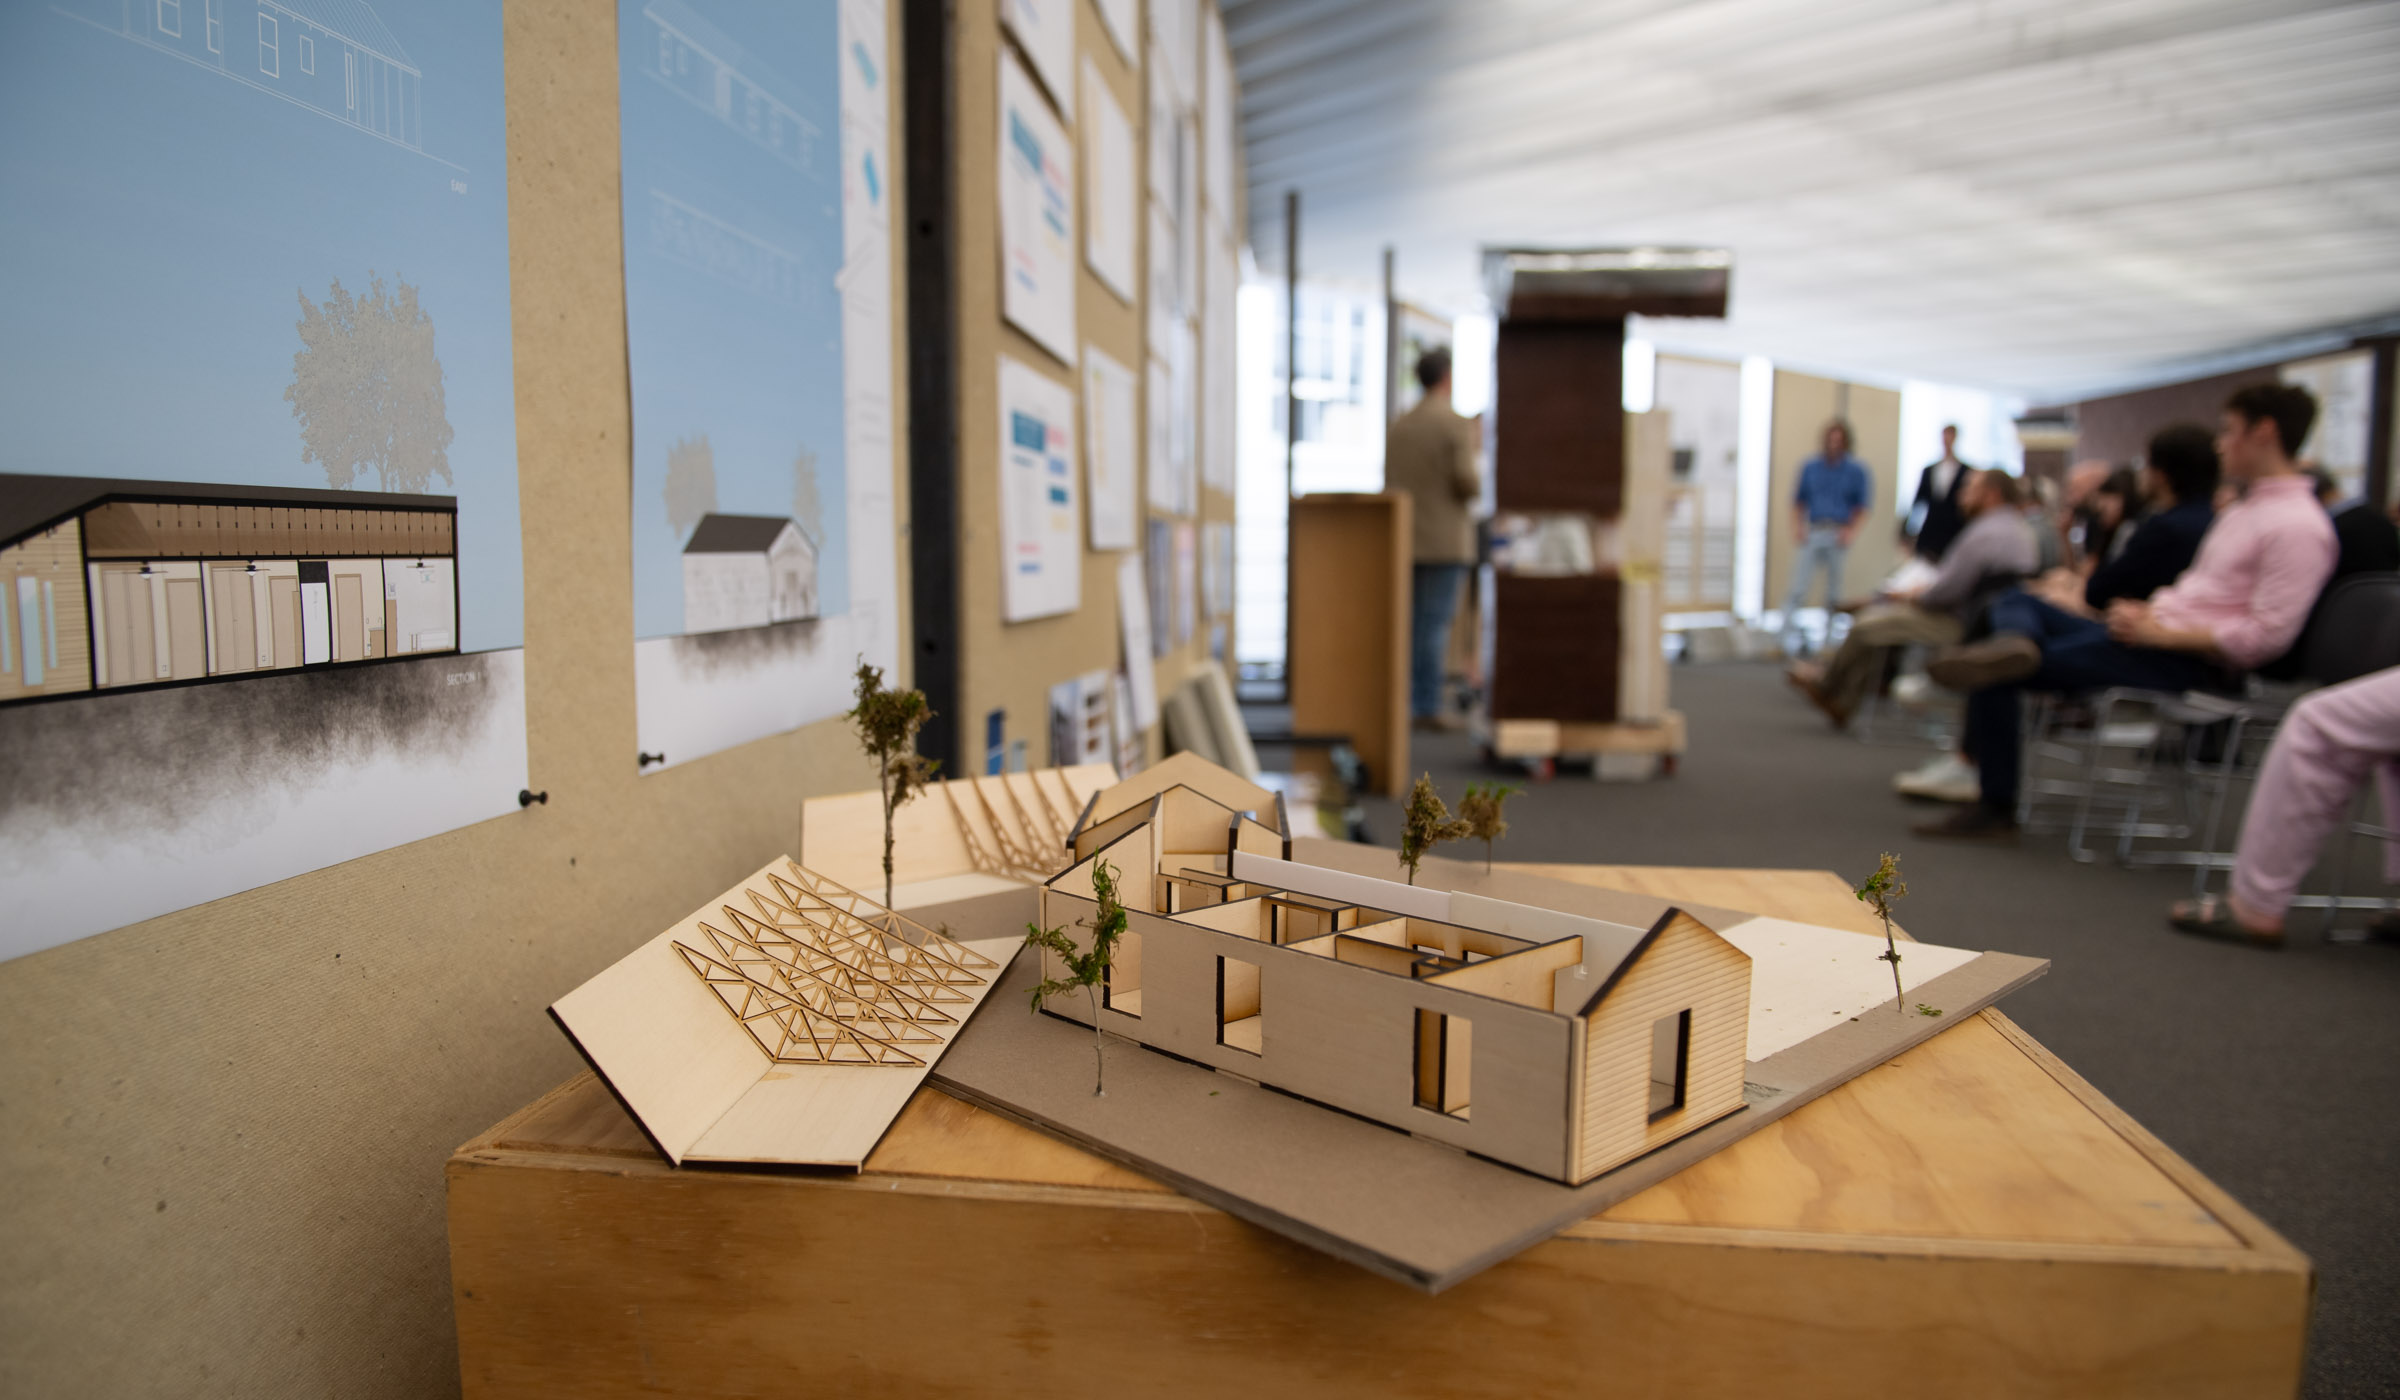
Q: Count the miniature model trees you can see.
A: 5